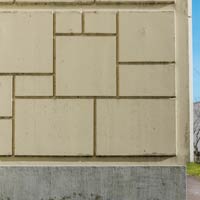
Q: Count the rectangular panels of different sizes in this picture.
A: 11